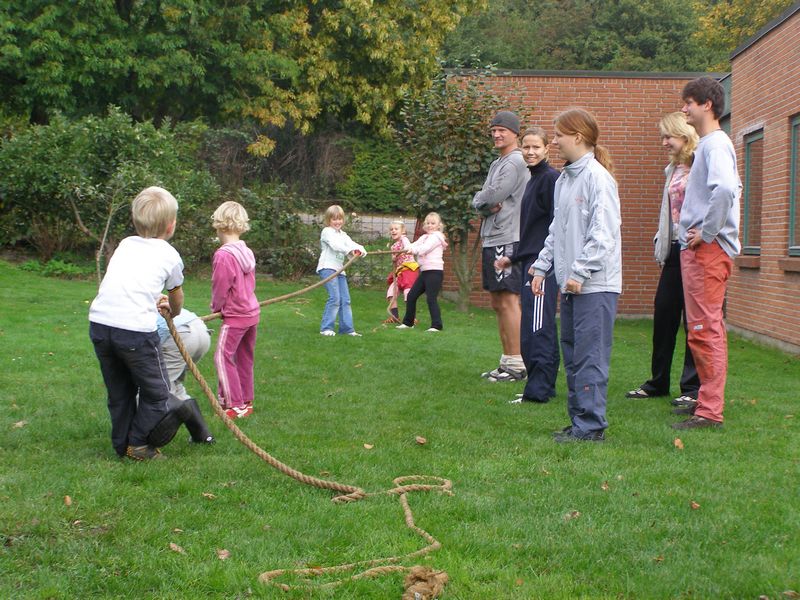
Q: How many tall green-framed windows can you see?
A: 2